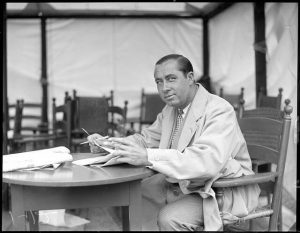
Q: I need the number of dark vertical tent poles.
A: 3